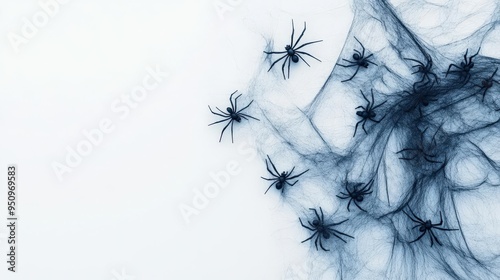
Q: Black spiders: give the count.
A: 13